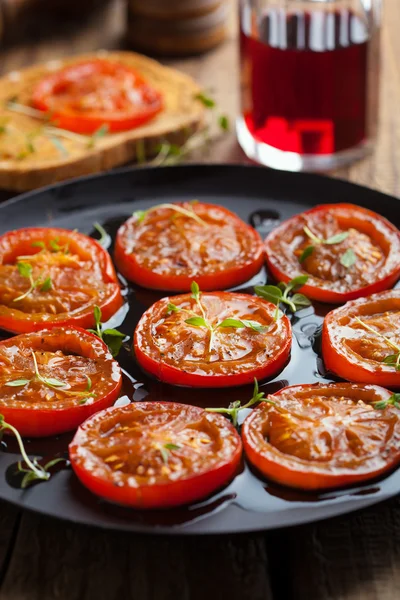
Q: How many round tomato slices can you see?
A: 9